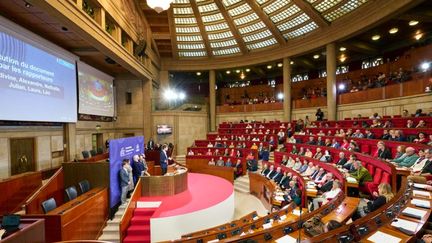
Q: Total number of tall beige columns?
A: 3